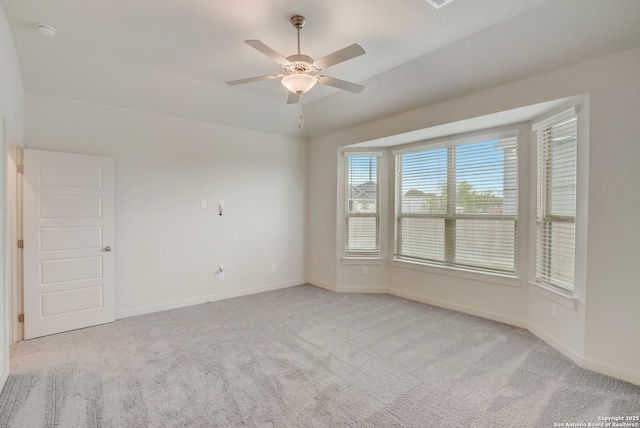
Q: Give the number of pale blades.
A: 5